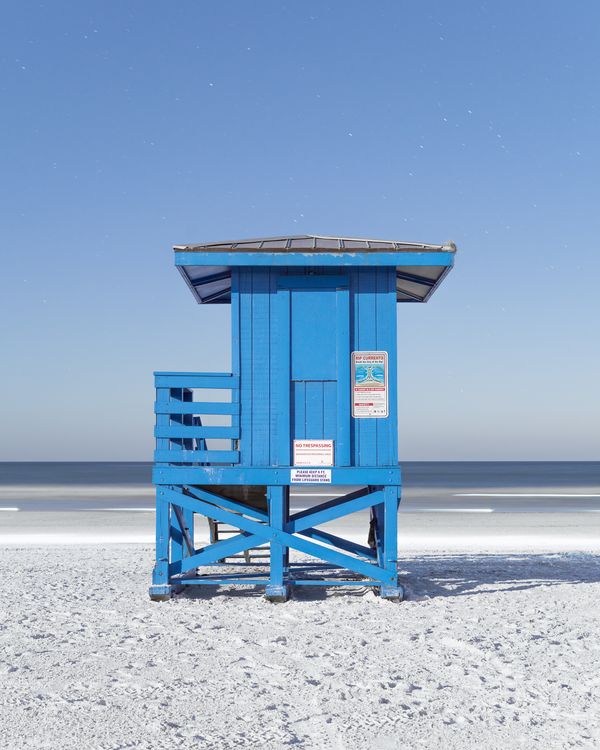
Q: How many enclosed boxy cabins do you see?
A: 1